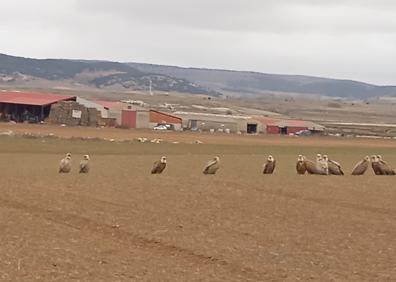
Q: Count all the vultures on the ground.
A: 12